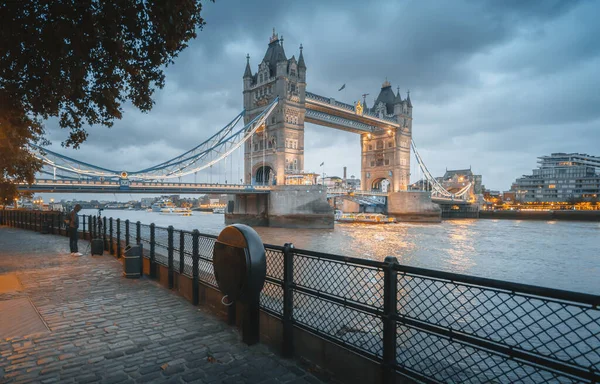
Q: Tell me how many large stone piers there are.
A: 2